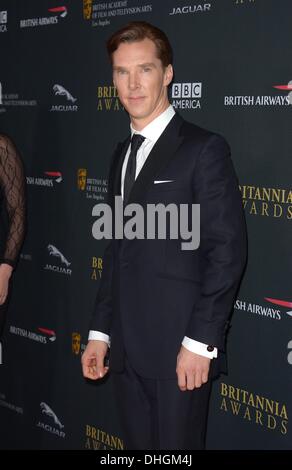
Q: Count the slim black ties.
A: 1